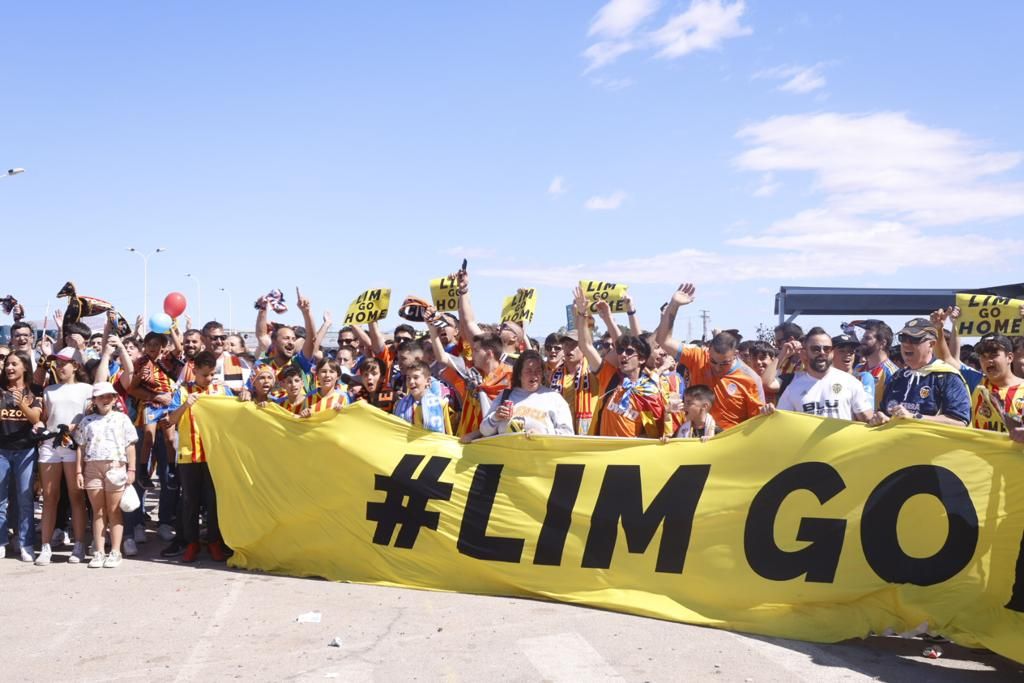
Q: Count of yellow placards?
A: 5